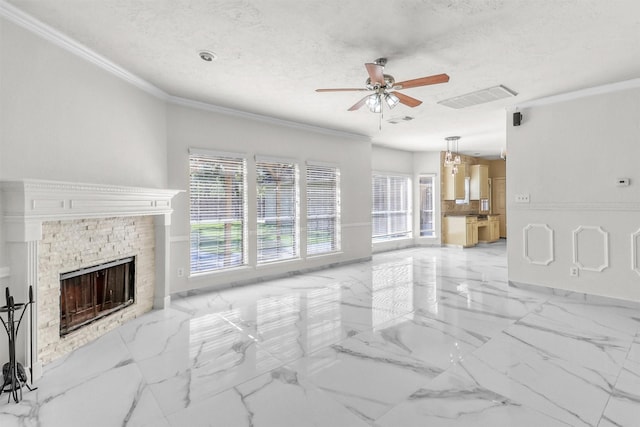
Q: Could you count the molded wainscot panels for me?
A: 3